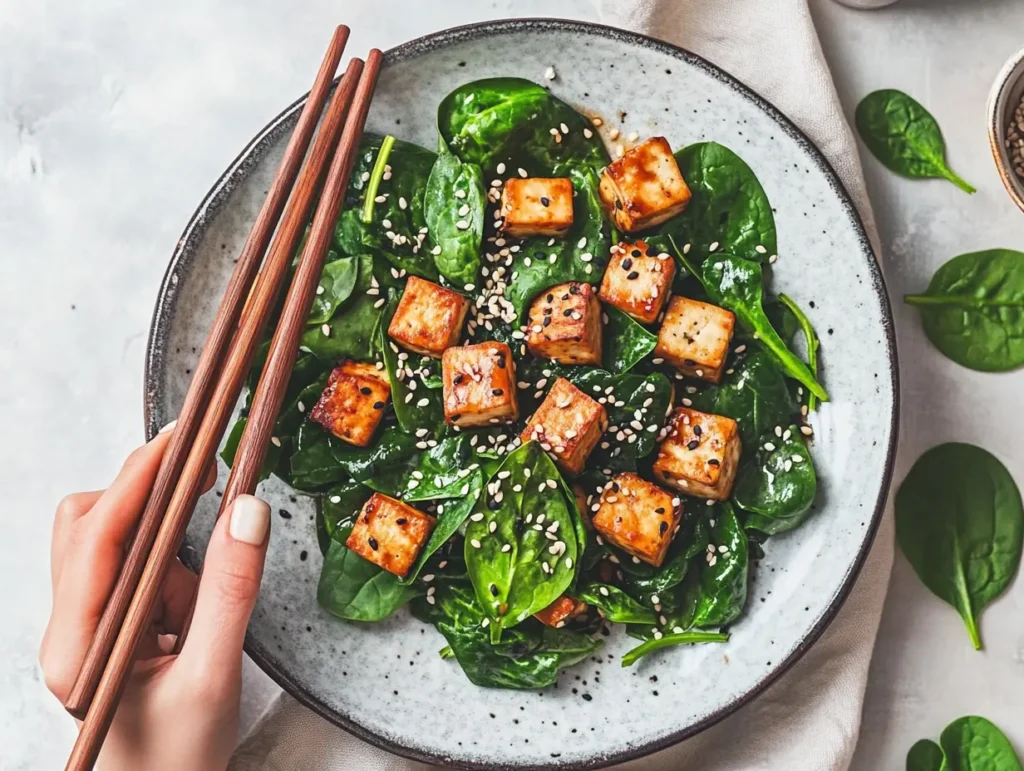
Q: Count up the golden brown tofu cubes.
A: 12